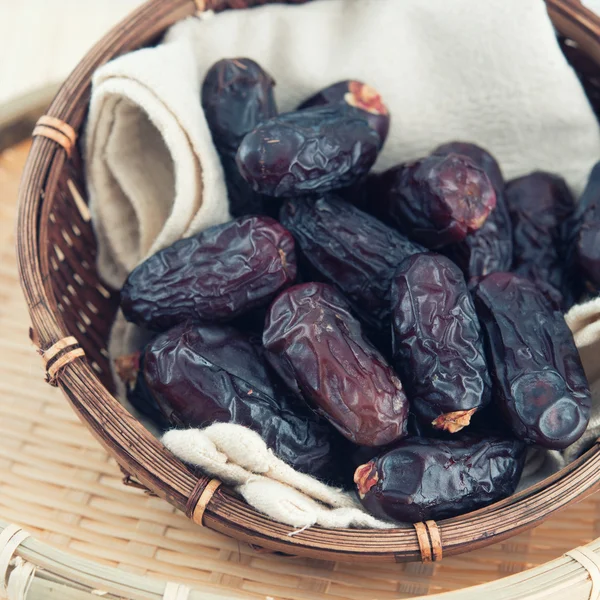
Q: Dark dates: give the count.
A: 15